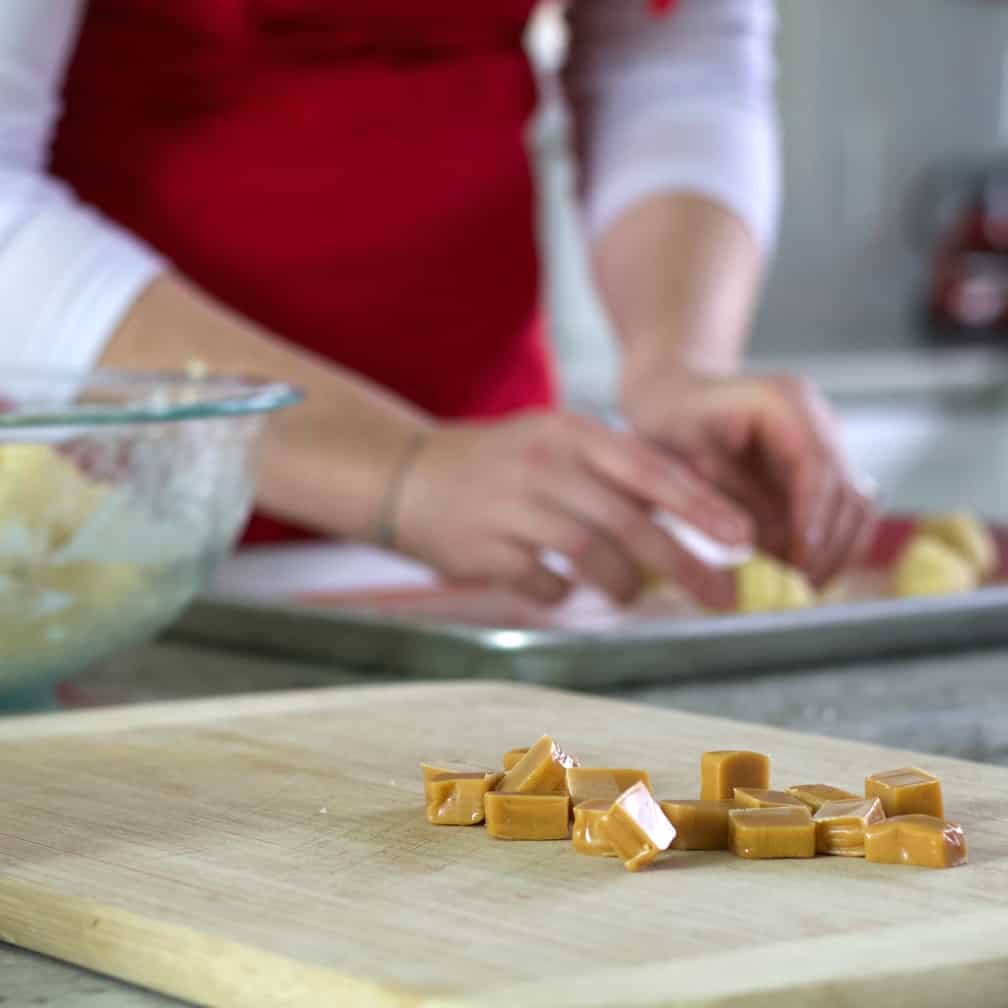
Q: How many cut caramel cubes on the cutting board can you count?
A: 15